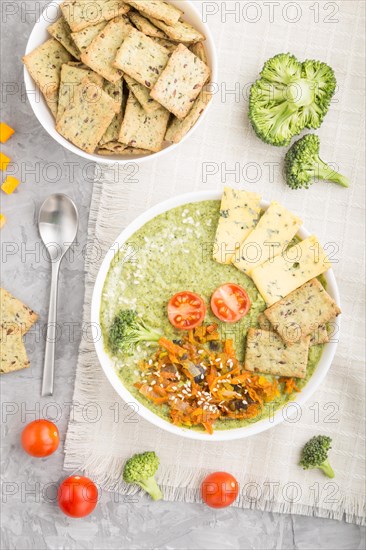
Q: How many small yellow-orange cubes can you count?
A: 4